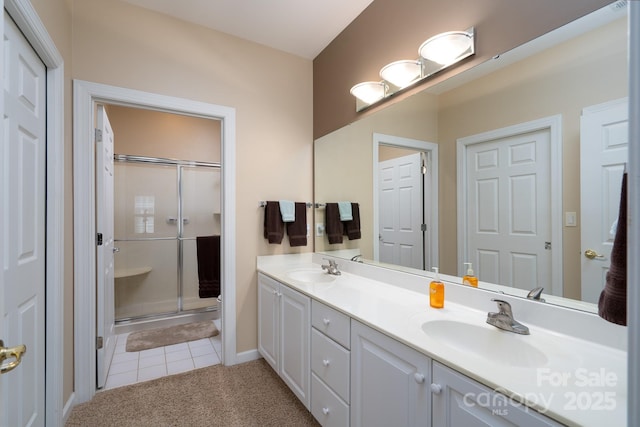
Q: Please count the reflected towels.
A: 3